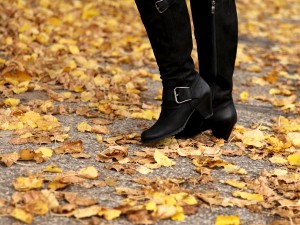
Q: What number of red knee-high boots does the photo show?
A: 0